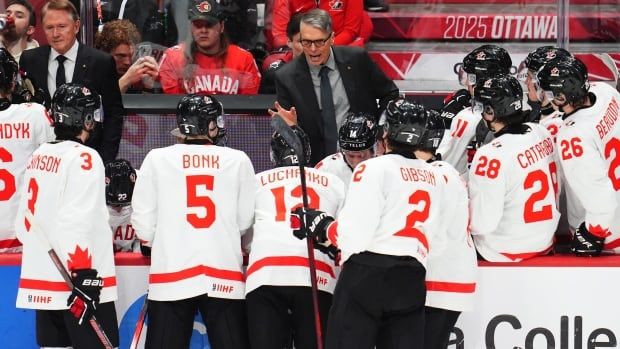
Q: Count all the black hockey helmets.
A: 12